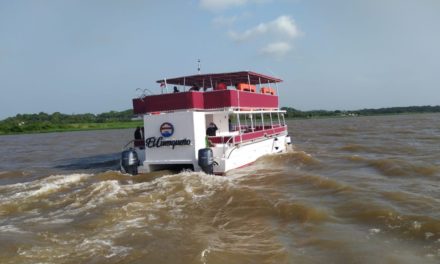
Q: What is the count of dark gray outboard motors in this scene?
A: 2